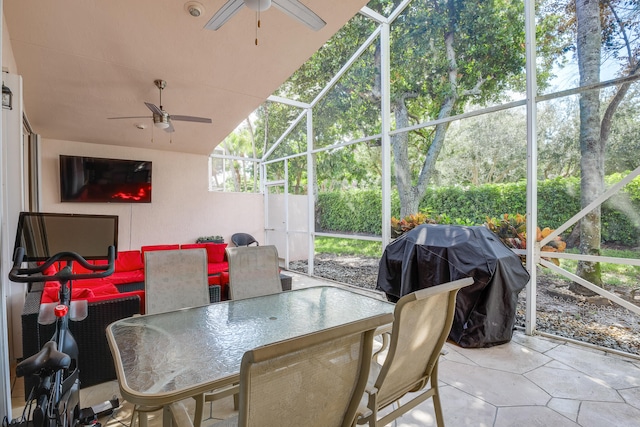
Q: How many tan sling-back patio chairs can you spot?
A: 4